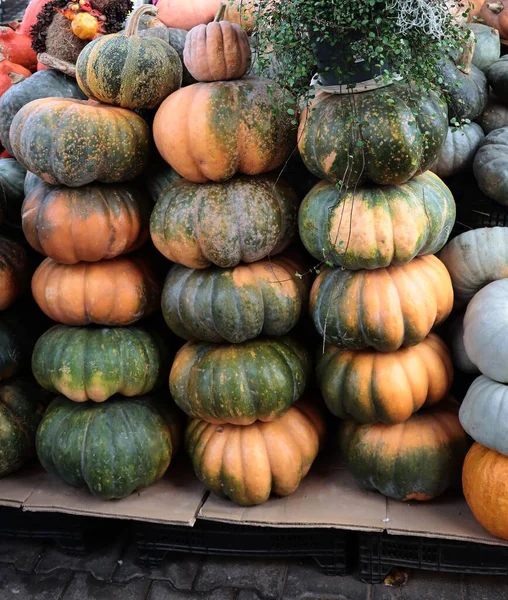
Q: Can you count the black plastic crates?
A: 3